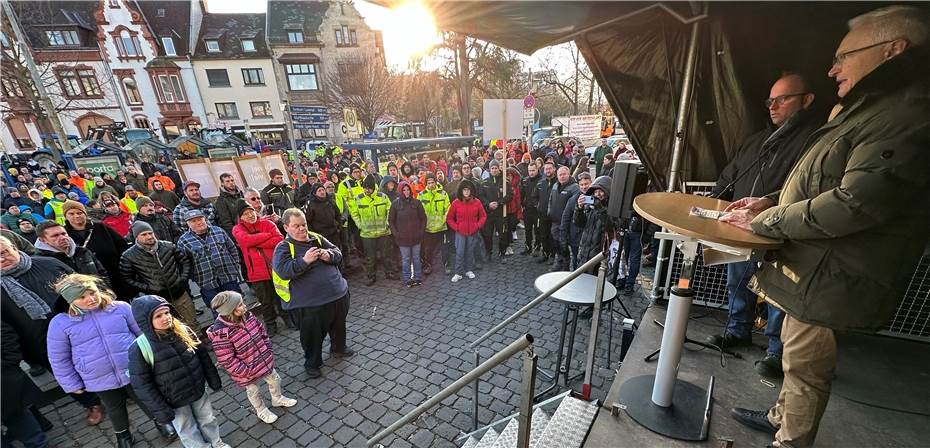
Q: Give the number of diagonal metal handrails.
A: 2